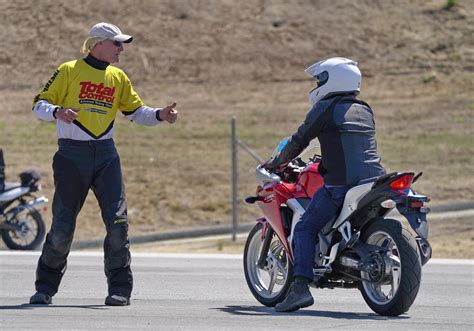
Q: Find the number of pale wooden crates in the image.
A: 0